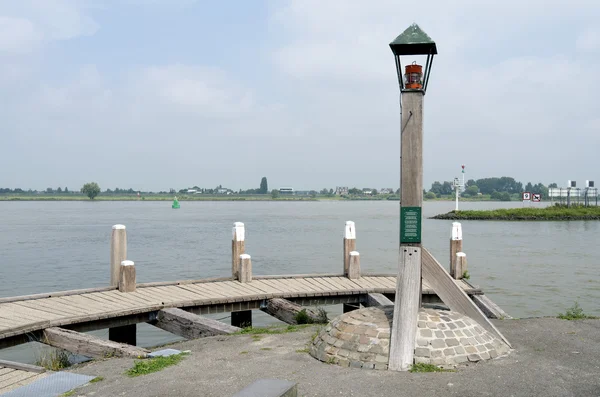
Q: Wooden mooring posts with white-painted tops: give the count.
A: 8